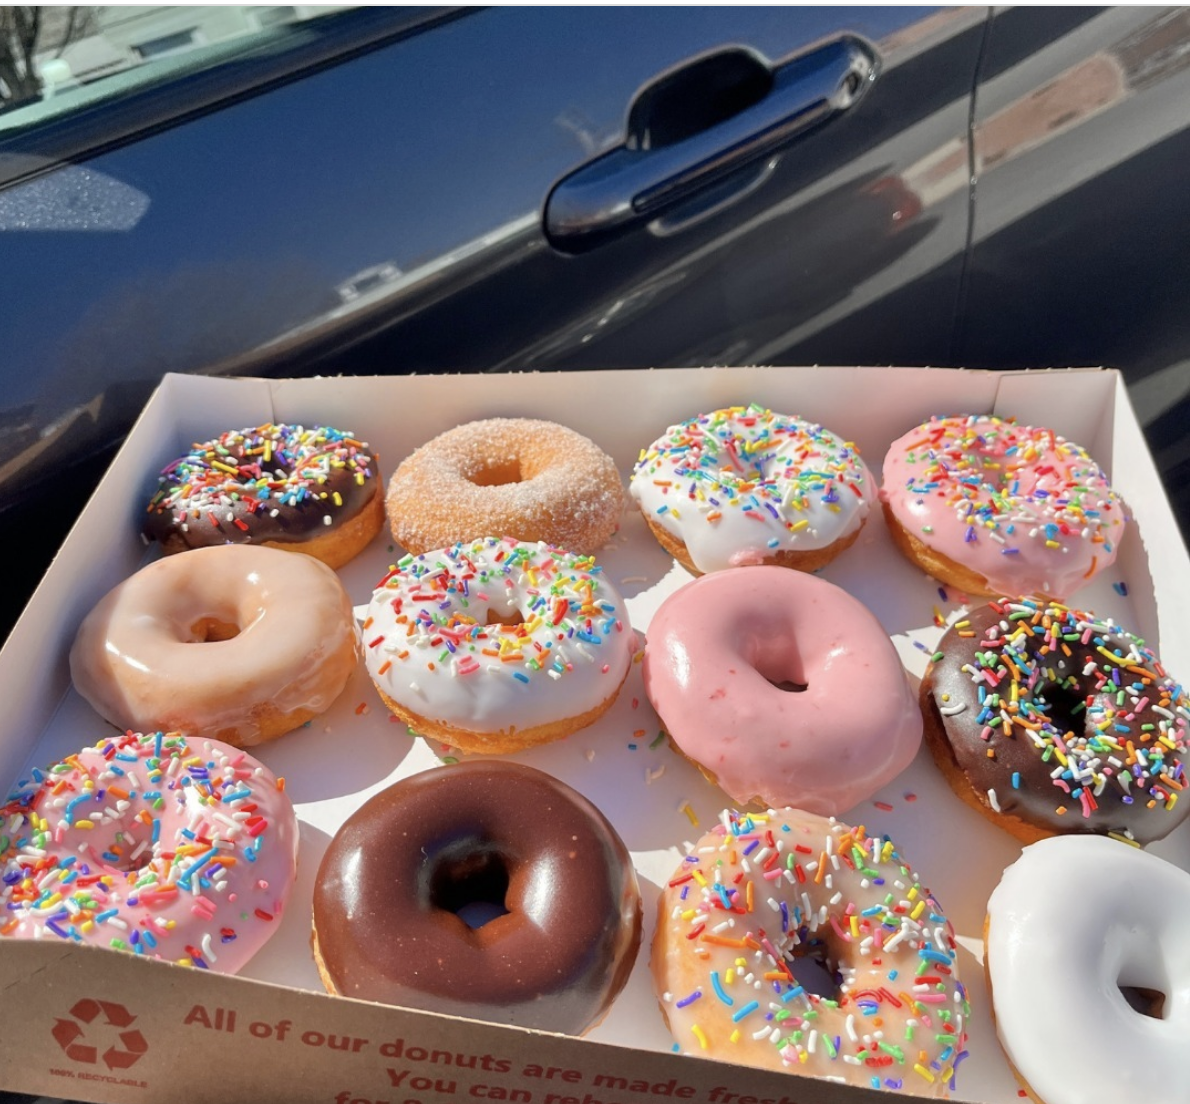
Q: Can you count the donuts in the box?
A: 12